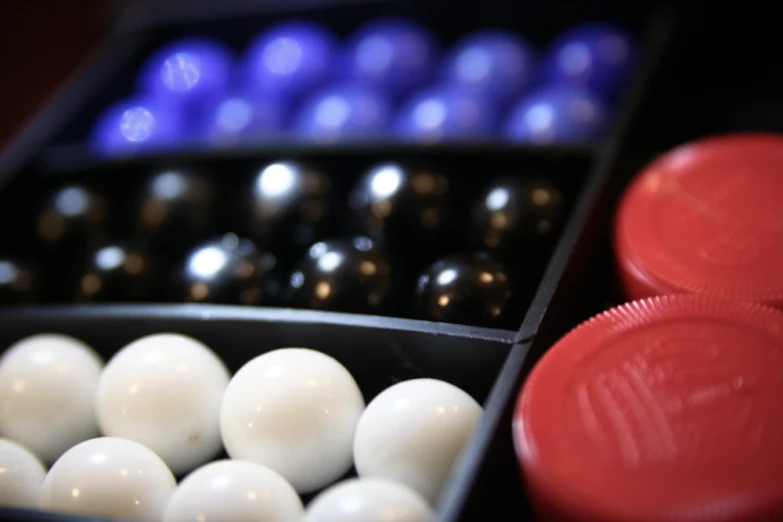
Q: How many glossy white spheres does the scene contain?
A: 8